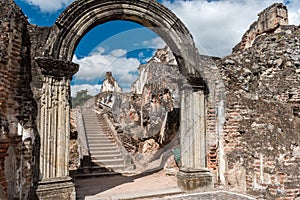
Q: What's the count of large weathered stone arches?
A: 1